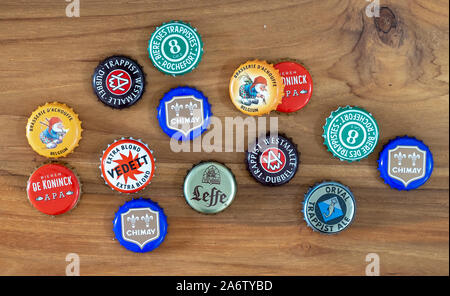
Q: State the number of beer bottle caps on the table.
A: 14